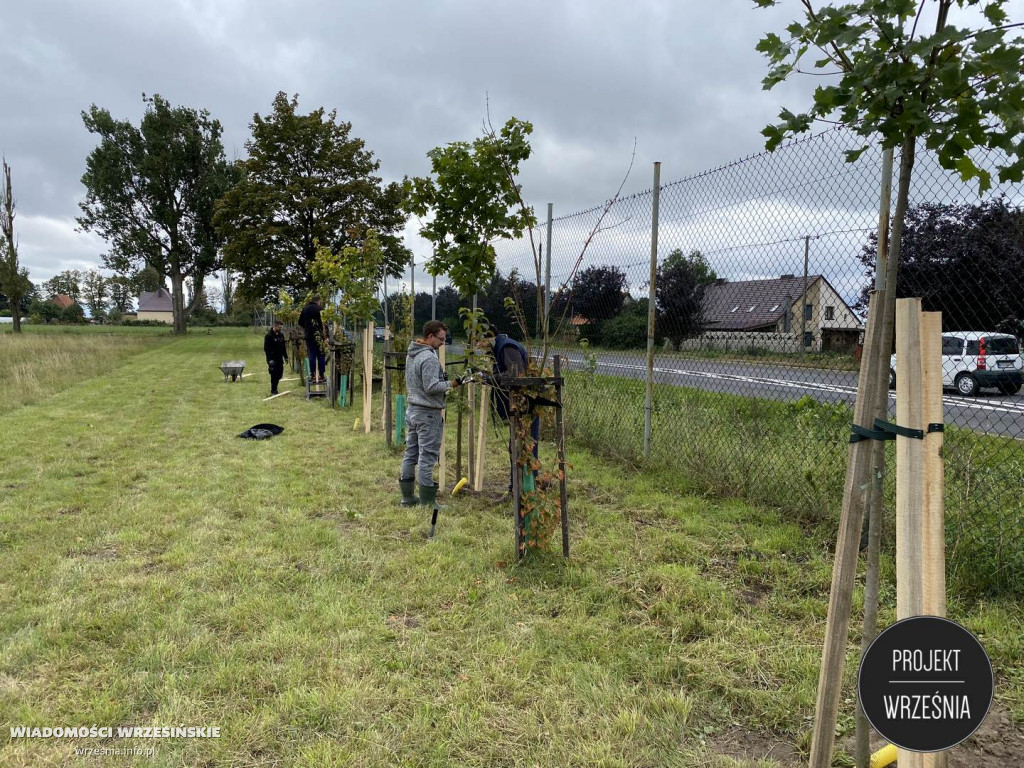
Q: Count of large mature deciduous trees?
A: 2